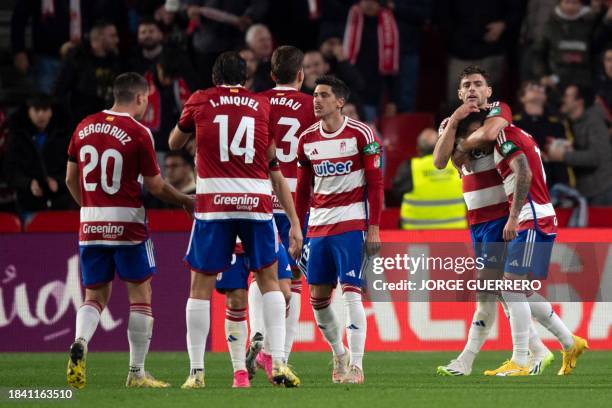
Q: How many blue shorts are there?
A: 7